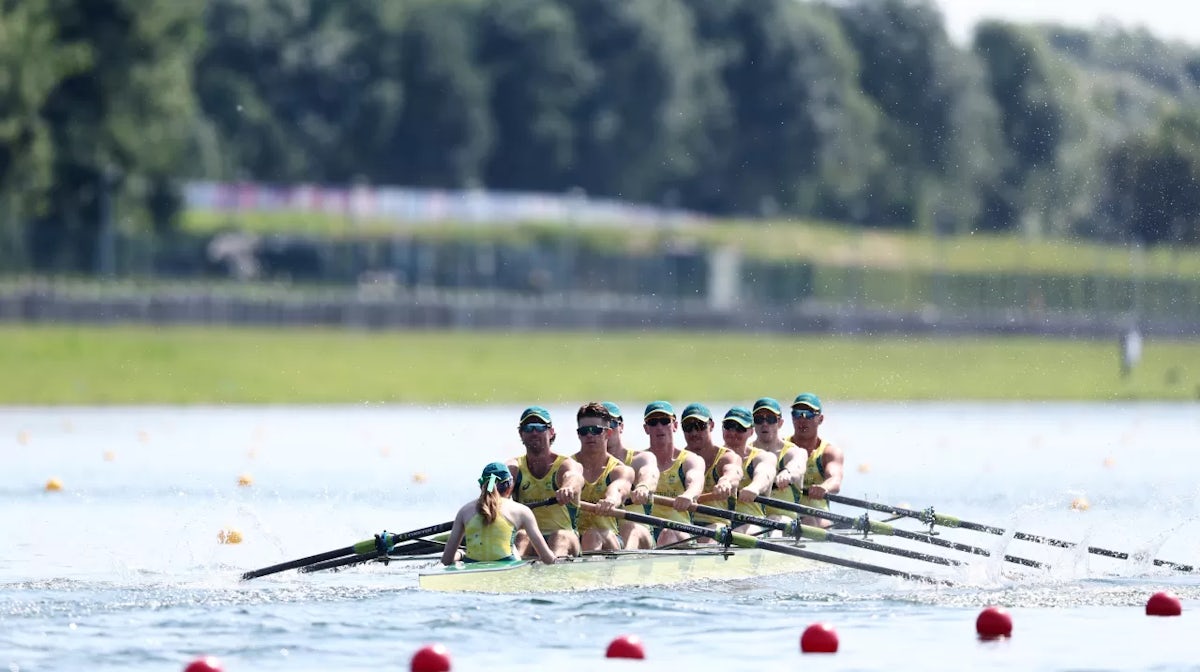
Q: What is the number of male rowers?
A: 8